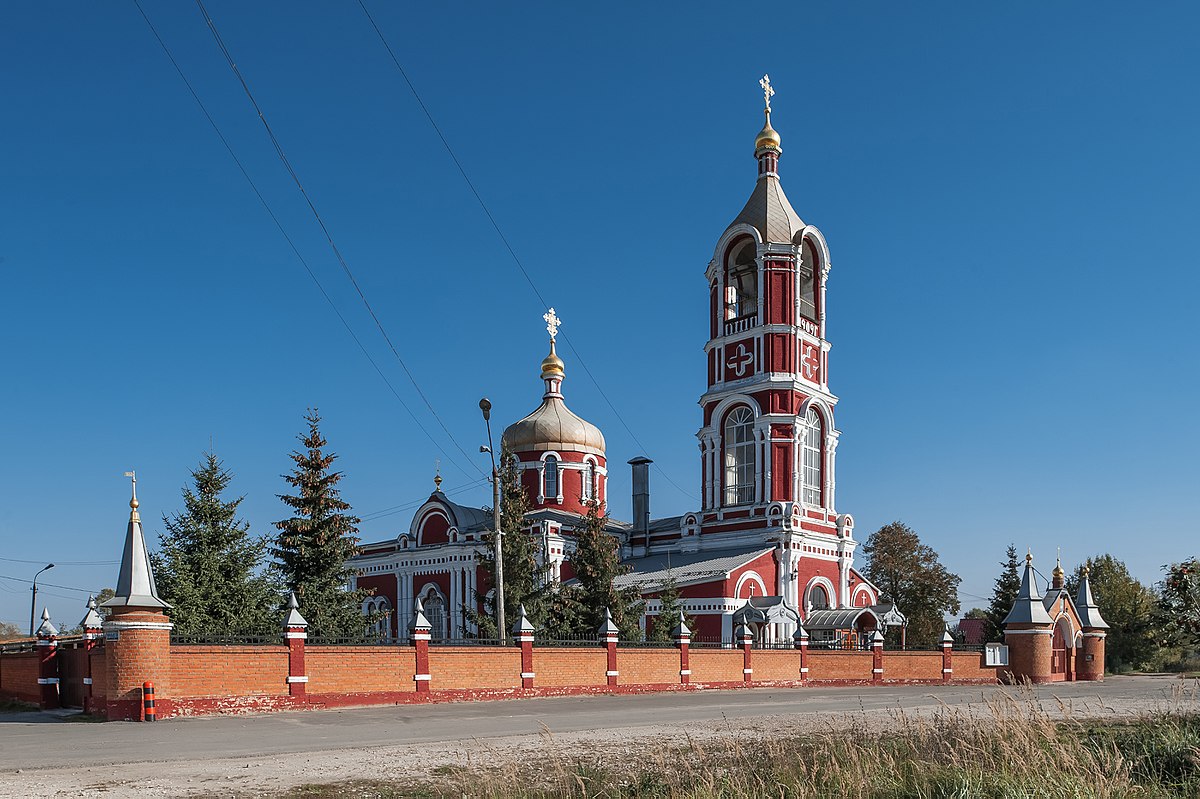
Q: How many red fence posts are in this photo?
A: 11